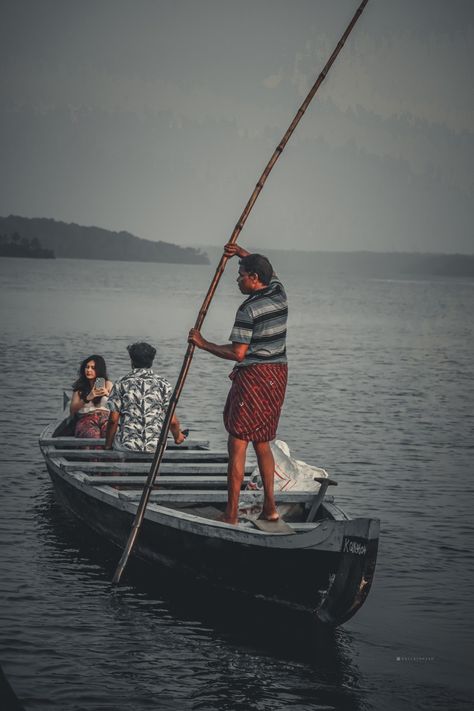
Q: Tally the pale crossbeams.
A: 5